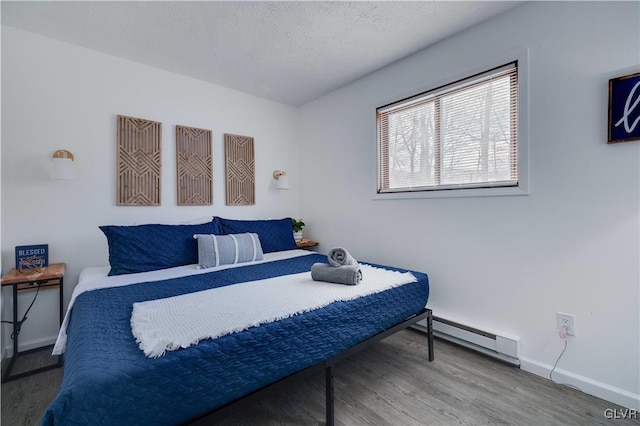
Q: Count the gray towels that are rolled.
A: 2